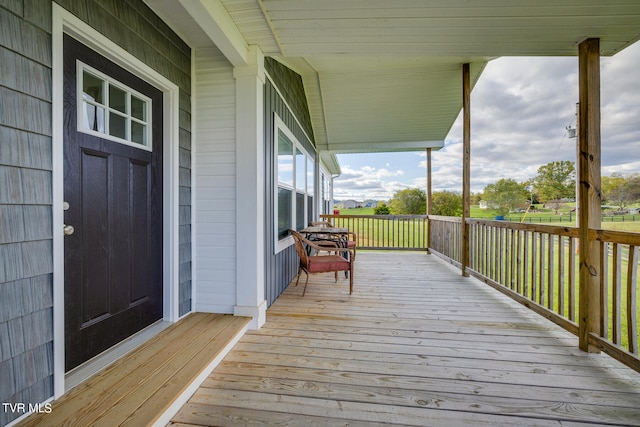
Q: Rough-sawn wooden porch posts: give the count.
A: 3